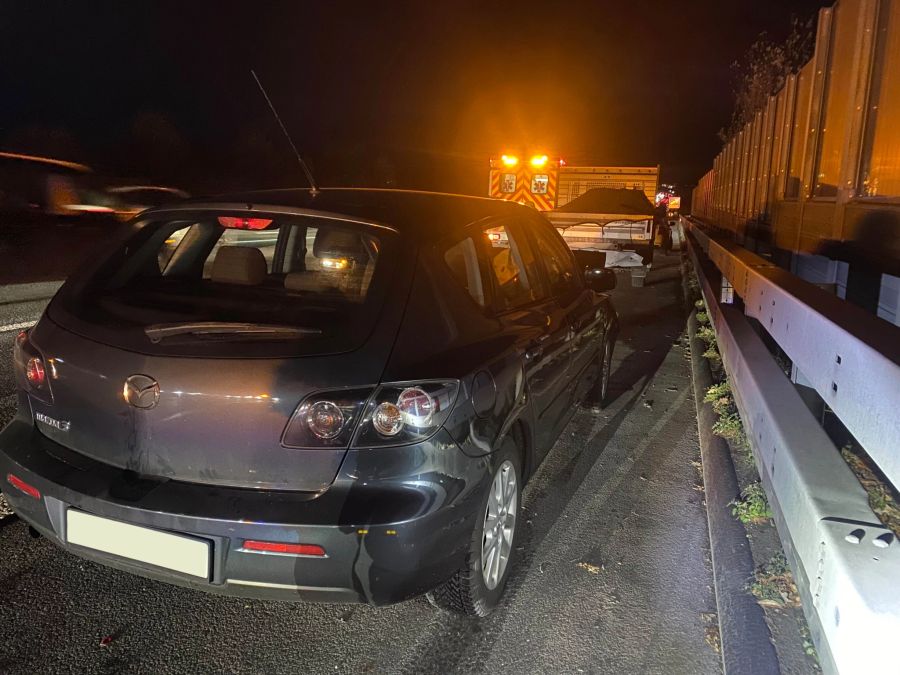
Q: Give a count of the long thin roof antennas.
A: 1